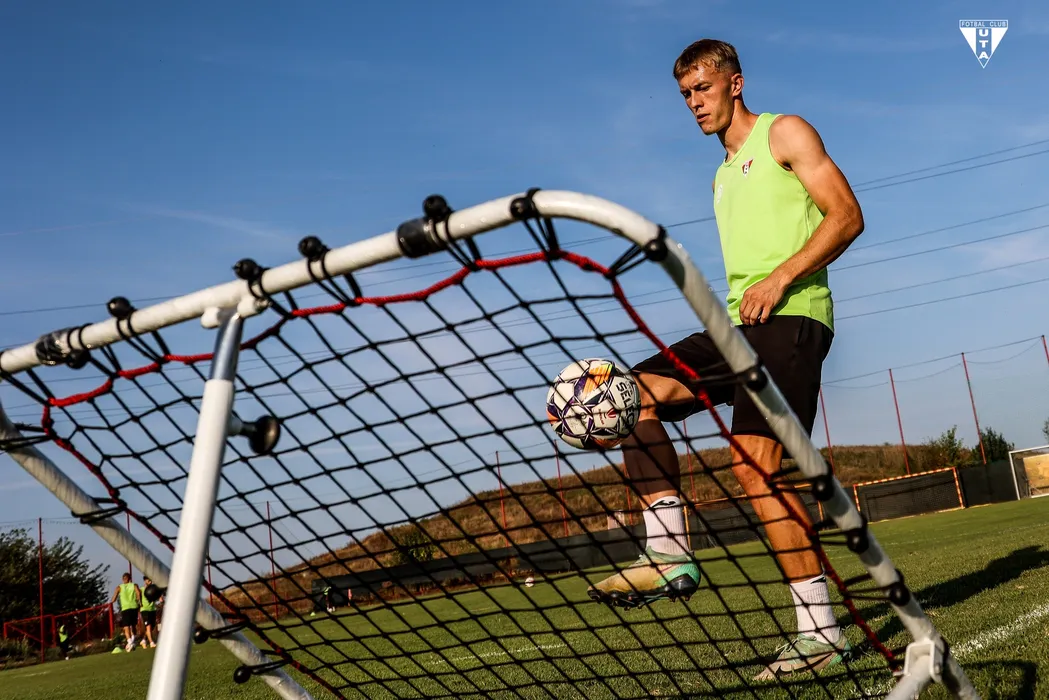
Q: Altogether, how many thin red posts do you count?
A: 12